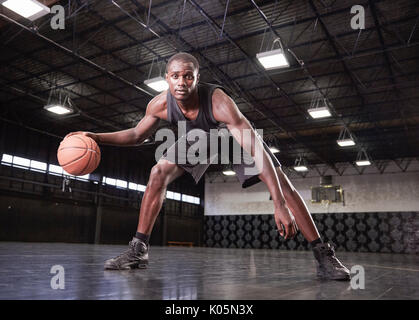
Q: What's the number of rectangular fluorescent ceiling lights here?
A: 10